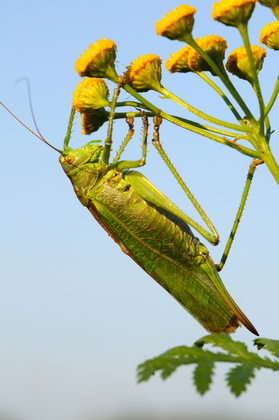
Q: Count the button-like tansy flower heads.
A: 11